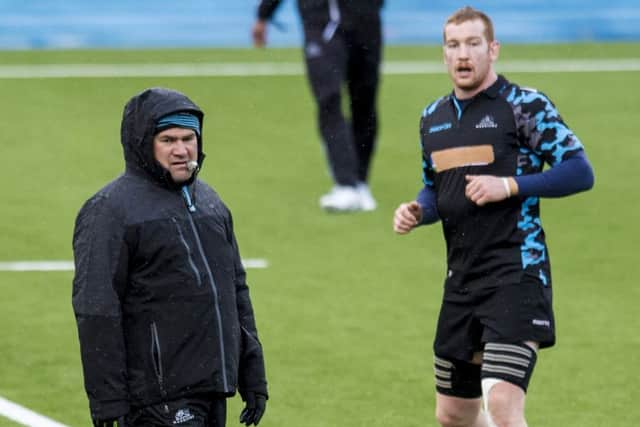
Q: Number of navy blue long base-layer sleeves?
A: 2